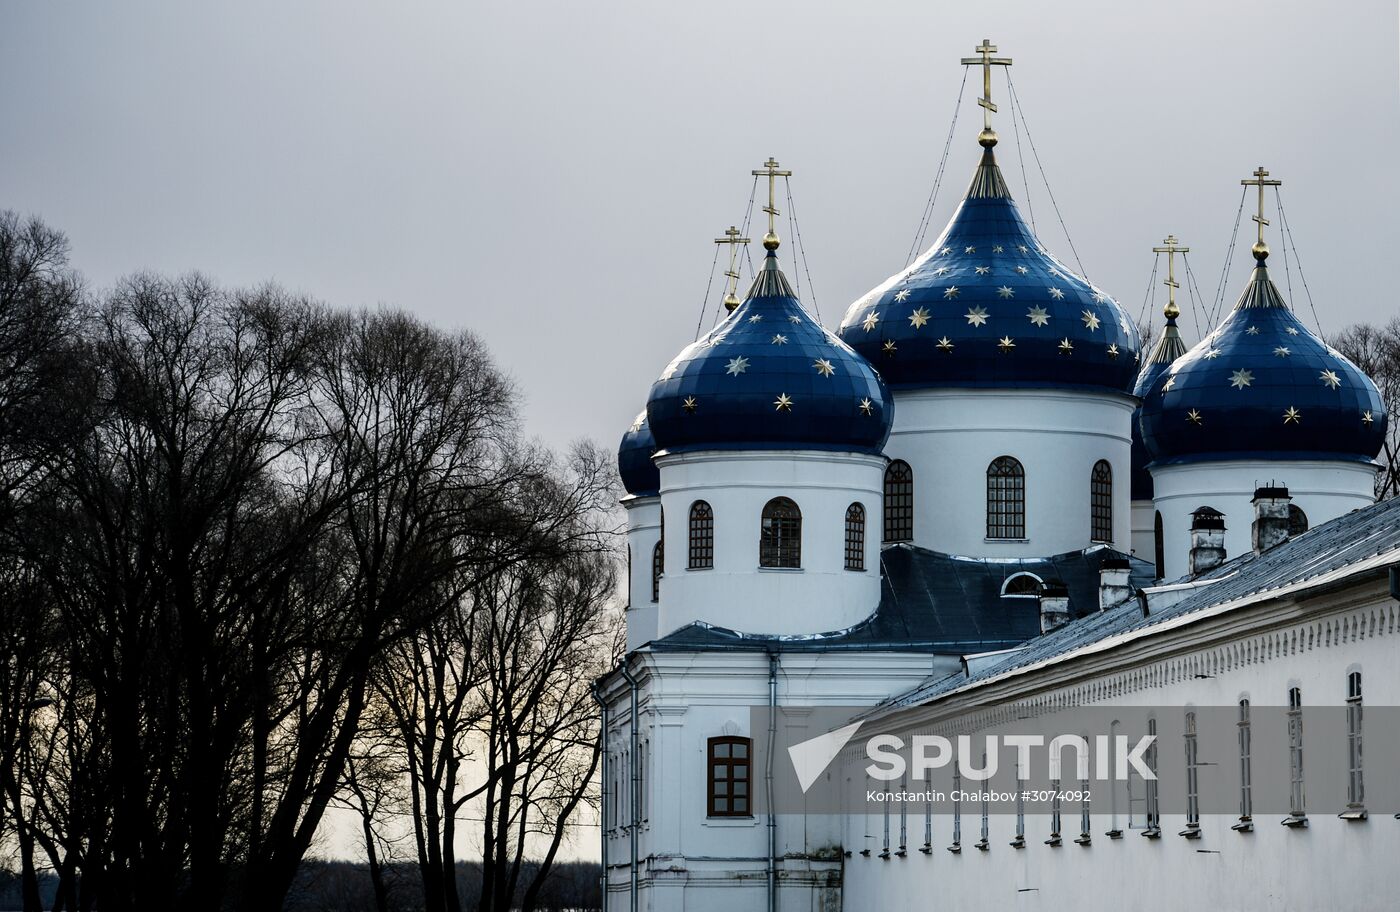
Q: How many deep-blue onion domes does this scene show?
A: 5